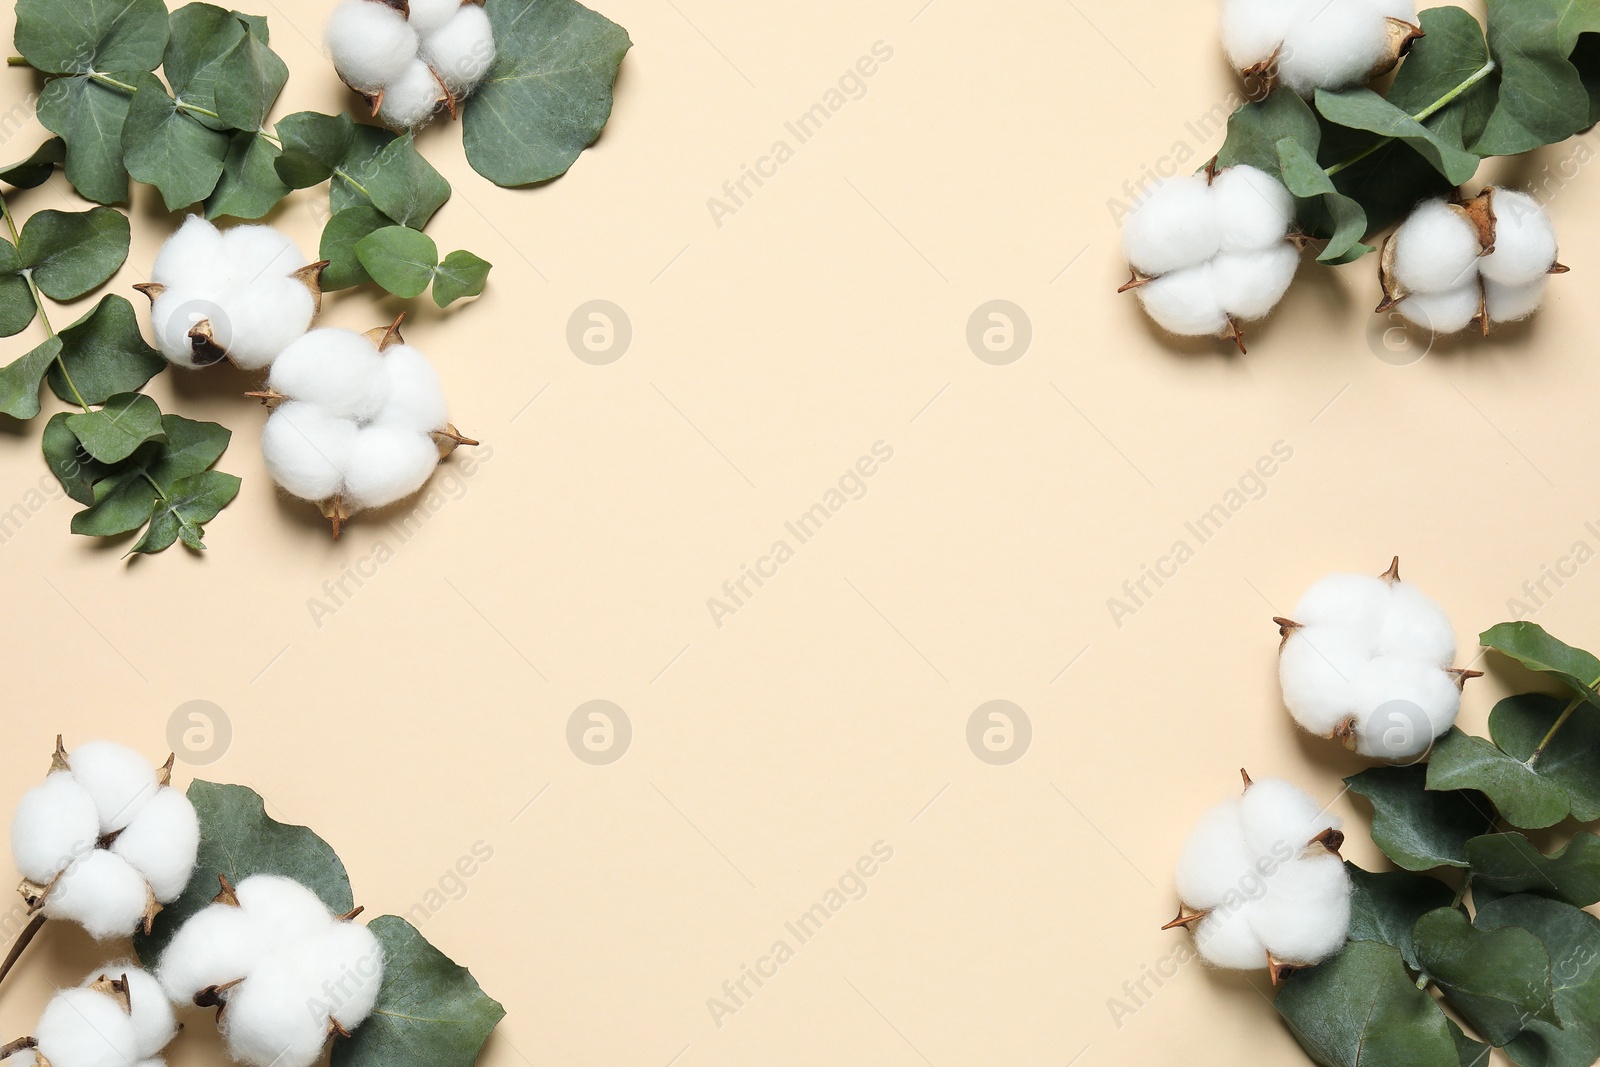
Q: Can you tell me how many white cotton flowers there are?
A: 11